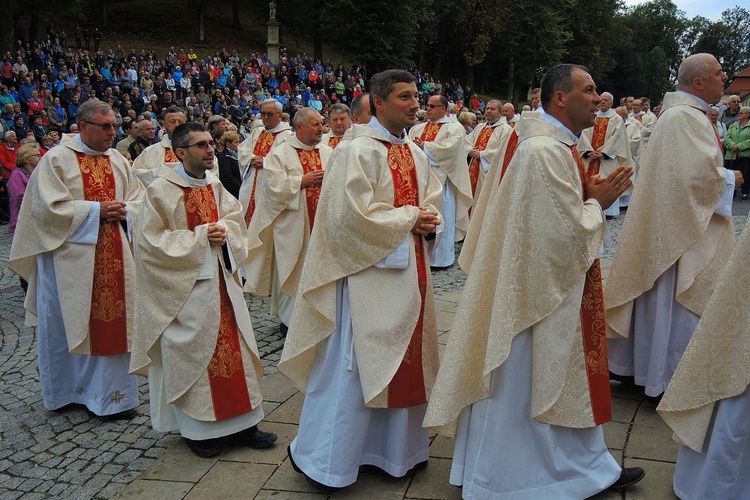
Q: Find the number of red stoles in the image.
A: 15